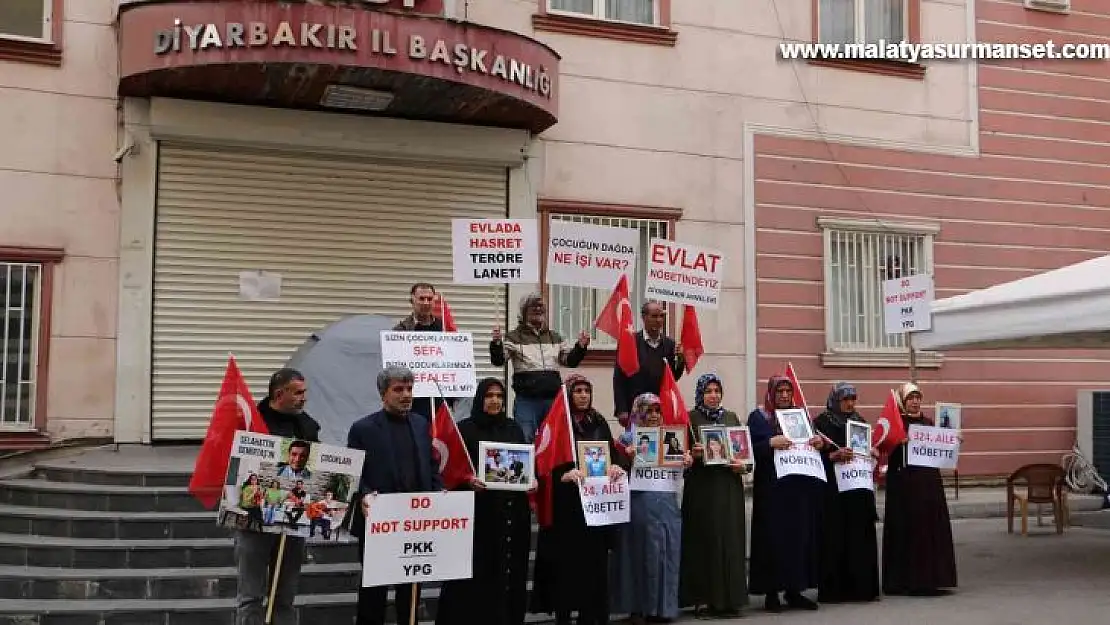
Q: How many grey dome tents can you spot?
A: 1